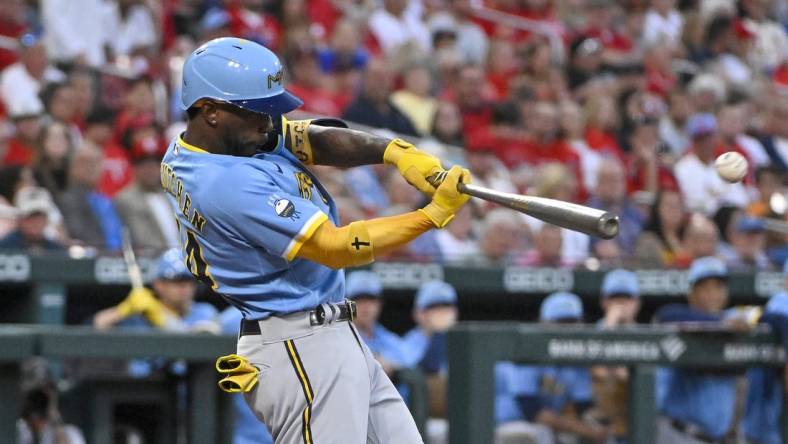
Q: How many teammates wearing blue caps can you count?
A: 6